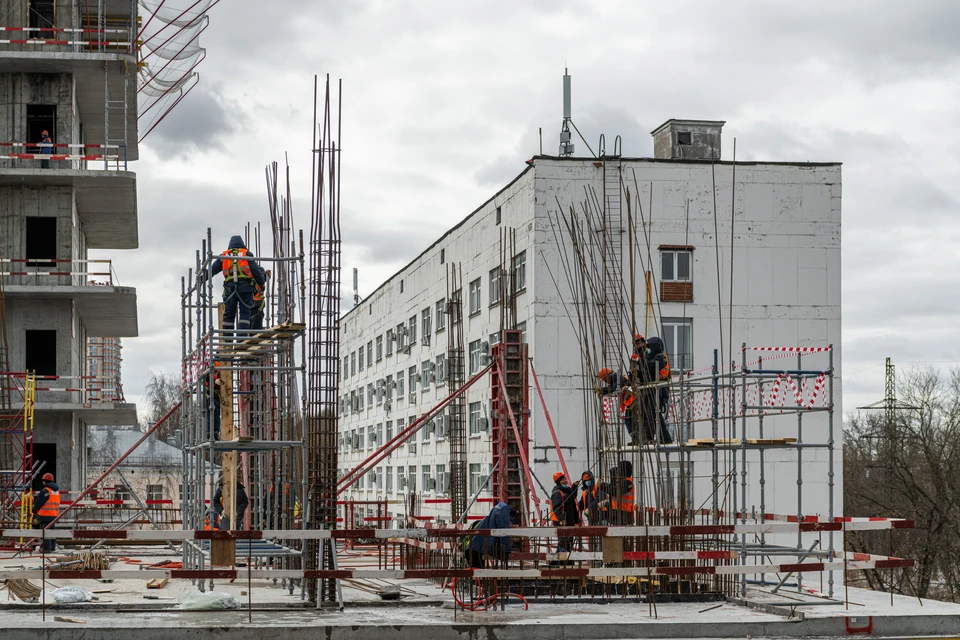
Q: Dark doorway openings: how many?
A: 5